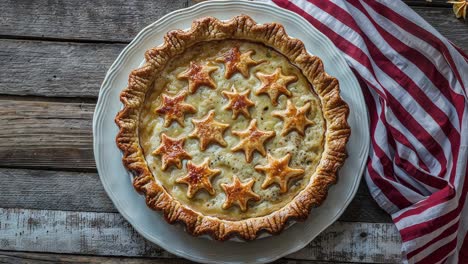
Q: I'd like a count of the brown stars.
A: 12